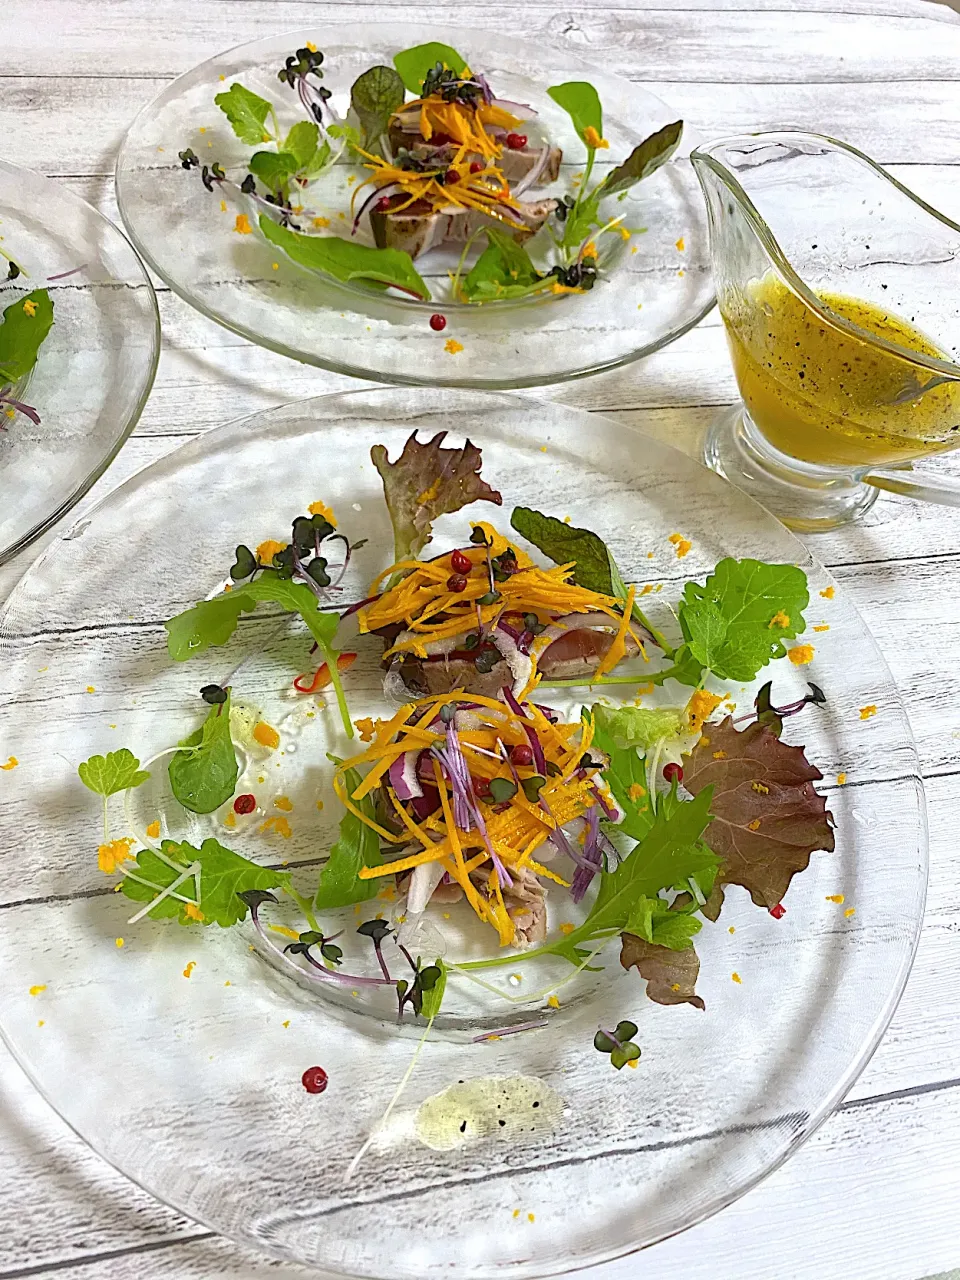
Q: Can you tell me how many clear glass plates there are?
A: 3